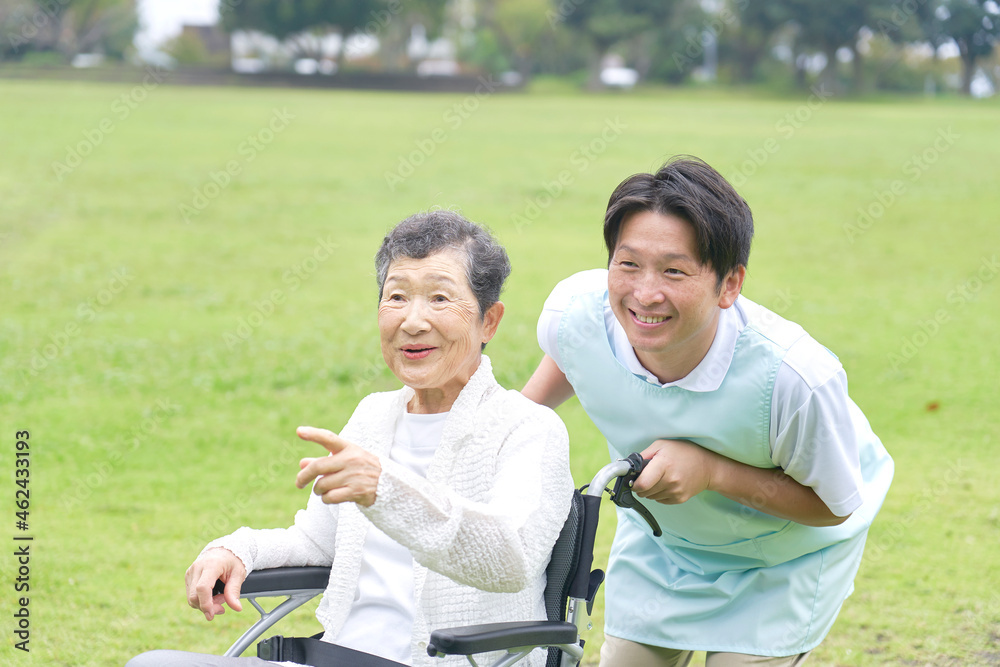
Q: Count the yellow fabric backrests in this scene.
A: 0